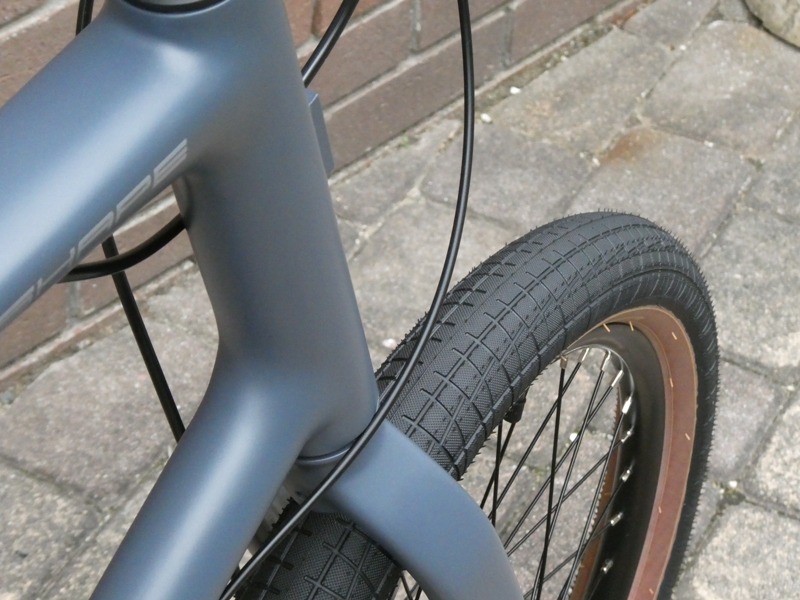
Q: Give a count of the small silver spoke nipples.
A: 9